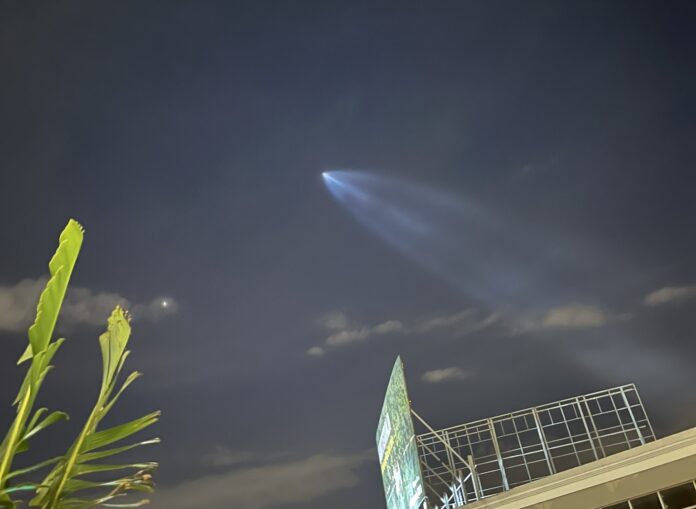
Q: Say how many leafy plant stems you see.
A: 2